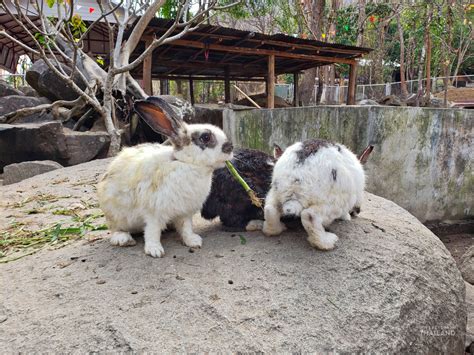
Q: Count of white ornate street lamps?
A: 0